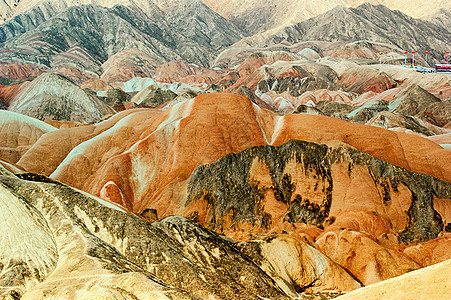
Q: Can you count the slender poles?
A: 5